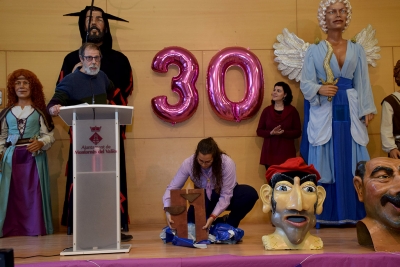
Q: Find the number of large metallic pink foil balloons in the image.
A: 2